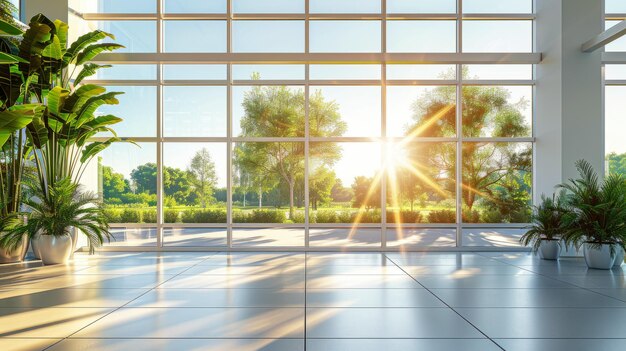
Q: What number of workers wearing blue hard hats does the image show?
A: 0